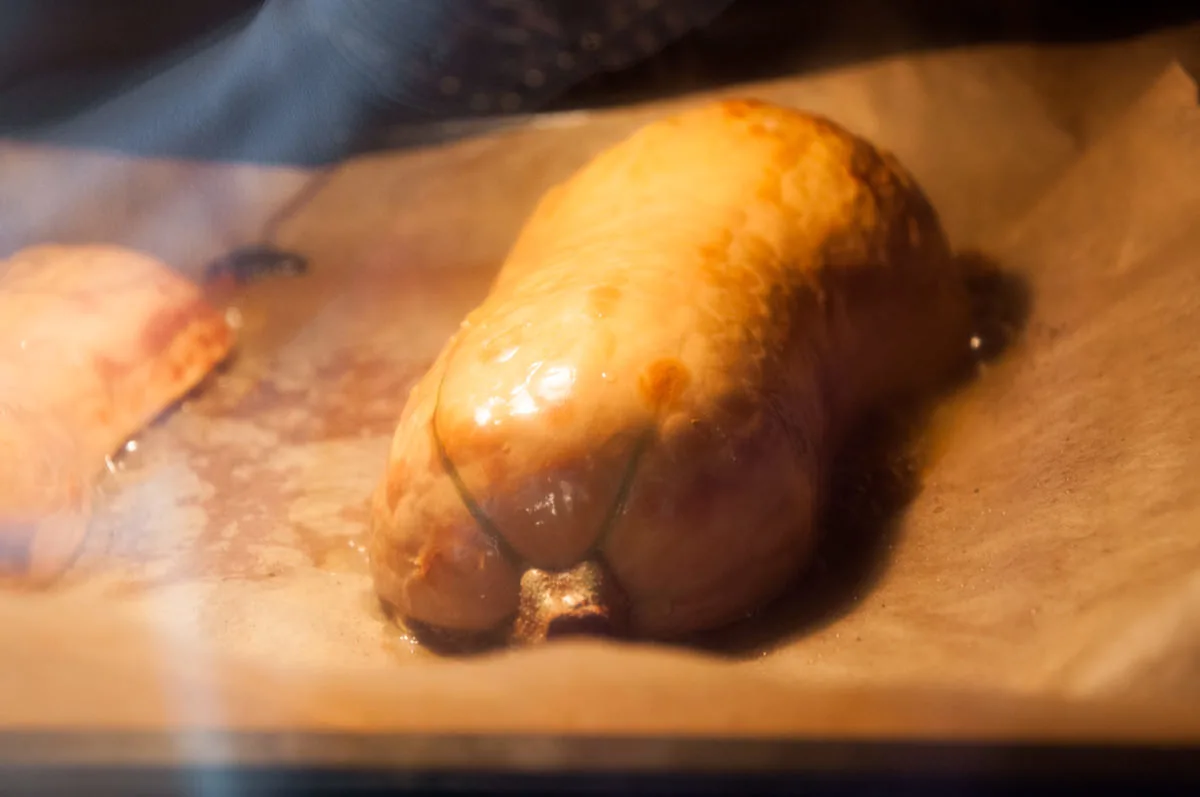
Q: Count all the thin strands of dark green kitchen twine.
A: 2